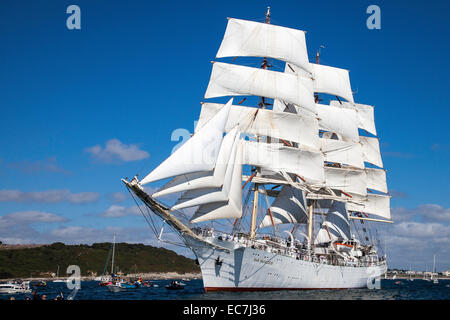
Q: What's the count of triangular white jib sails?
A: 4